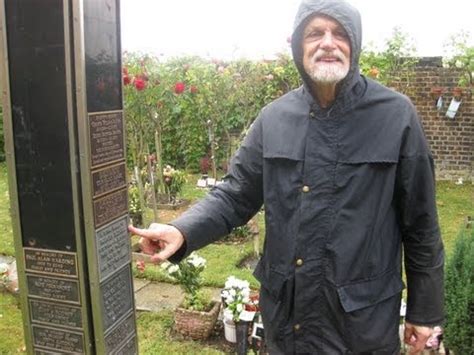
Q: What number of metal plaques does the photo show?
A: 12